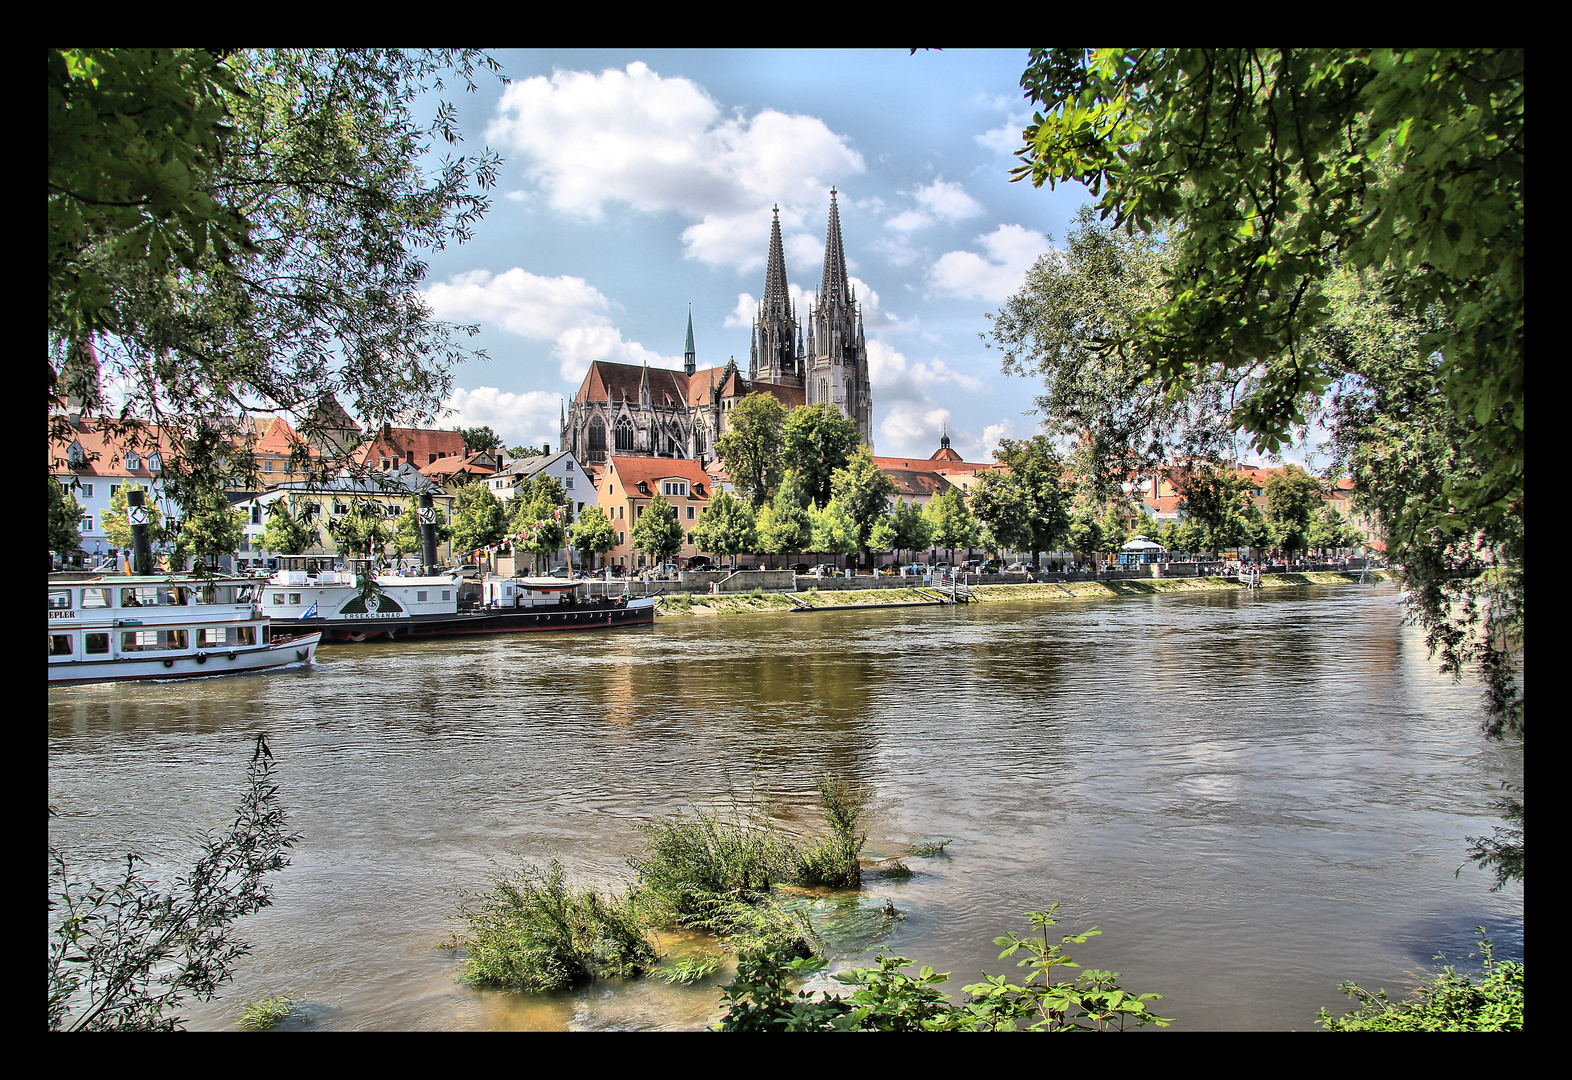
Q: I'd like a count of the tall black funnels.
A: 2